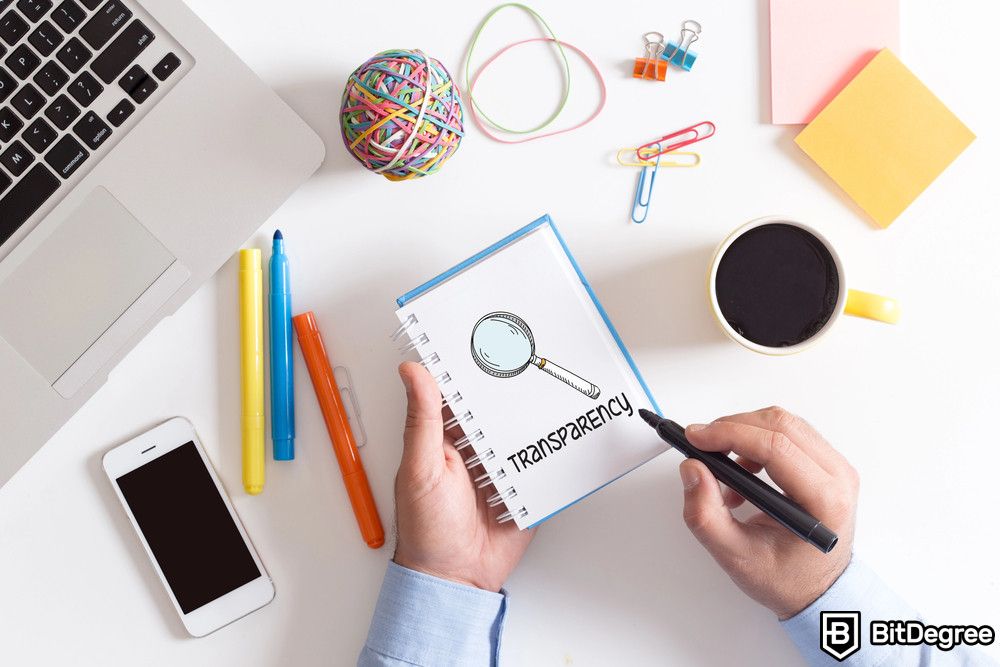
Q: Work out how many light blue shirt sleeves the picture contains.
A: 2